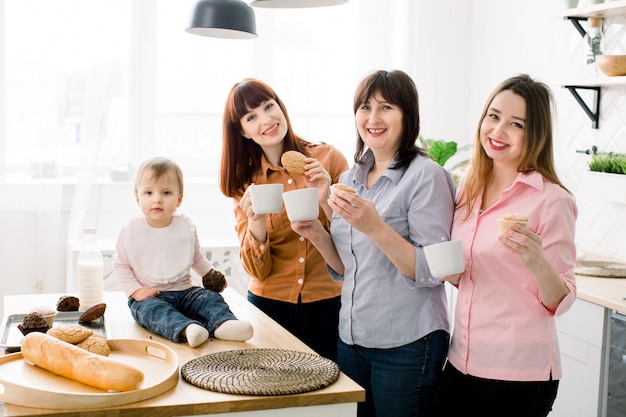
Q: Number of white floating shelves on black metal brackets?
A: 2